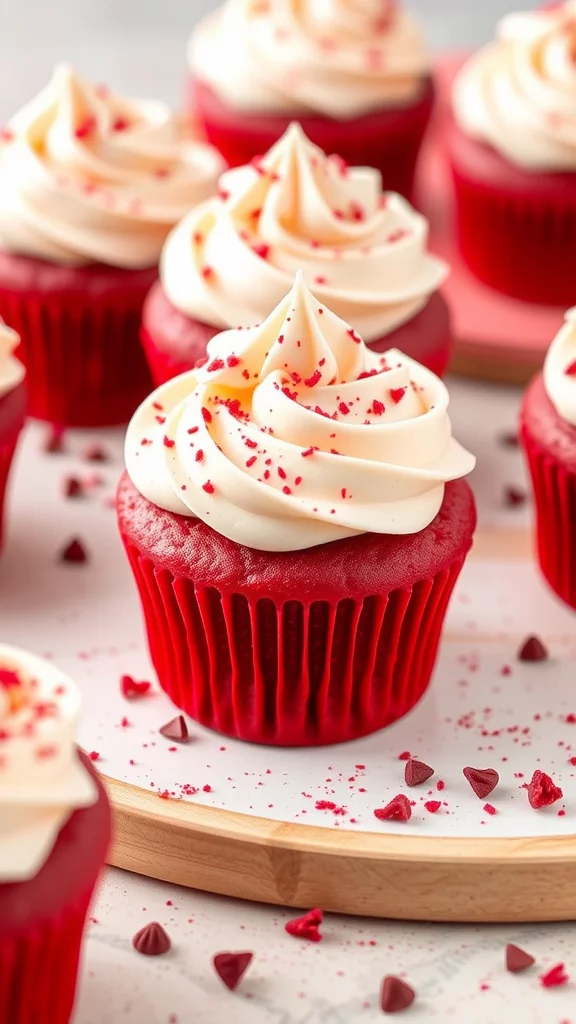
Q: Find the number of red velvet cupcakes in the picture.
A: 8